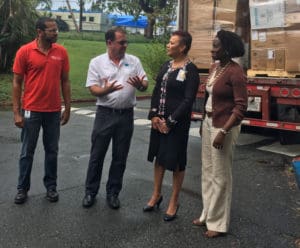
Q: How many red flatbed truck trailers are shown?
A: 1